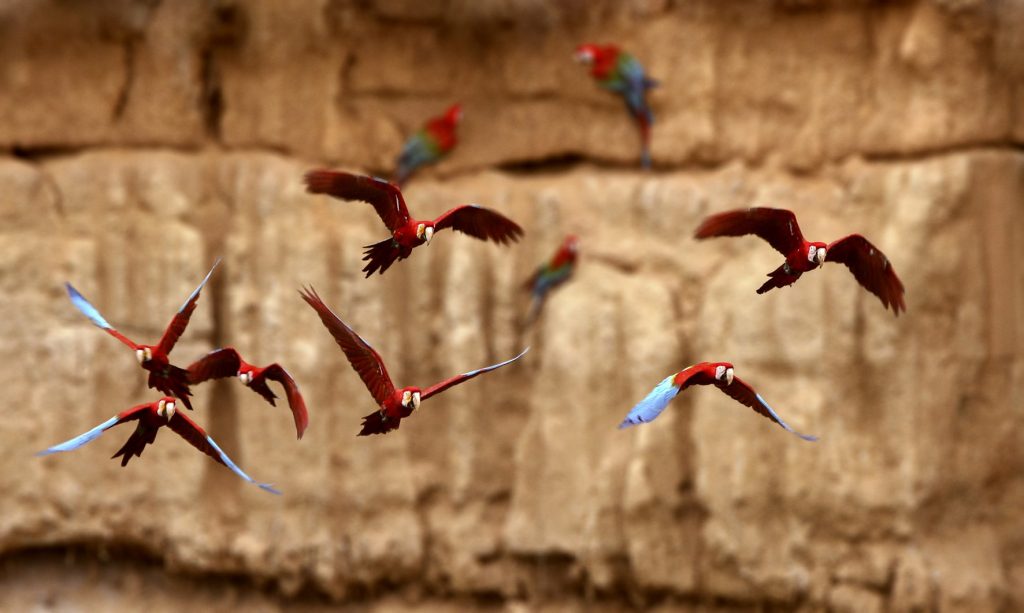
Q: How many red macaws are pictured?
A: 10